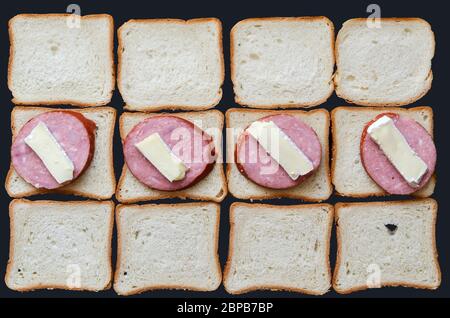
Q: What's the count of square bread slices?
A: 12